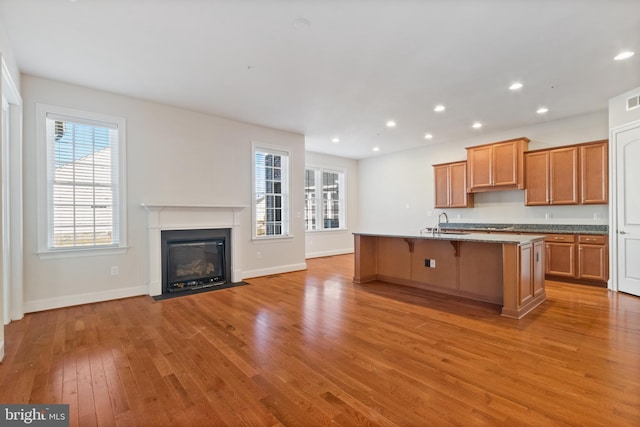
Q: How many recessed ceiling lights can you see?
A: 9